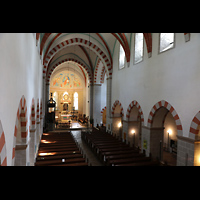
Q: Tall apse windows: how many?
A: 3